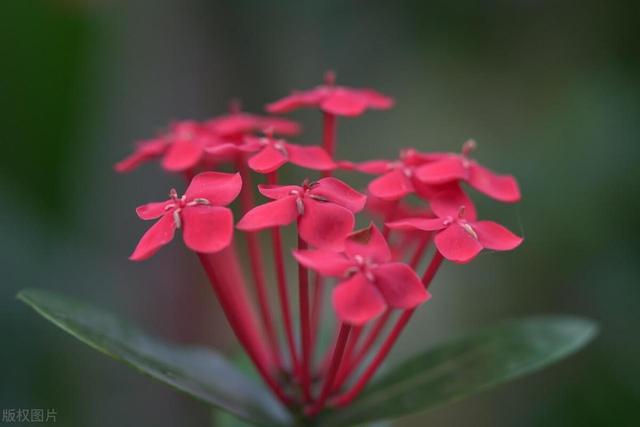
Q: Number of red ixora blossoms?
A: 10